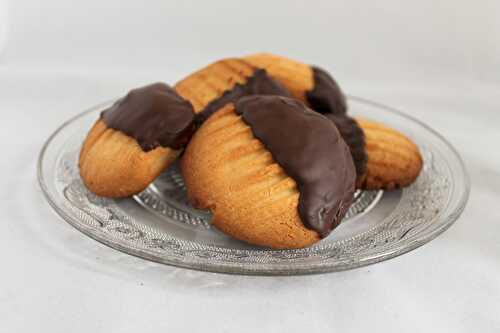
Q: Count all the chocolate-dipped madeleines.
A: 5